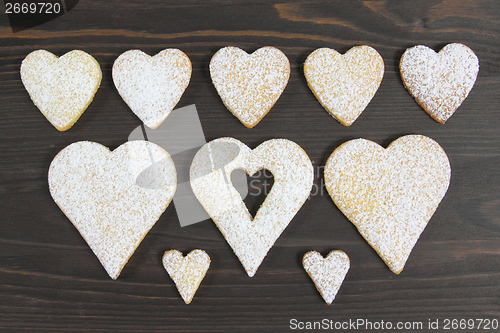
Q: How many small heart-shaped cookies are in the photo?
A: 2